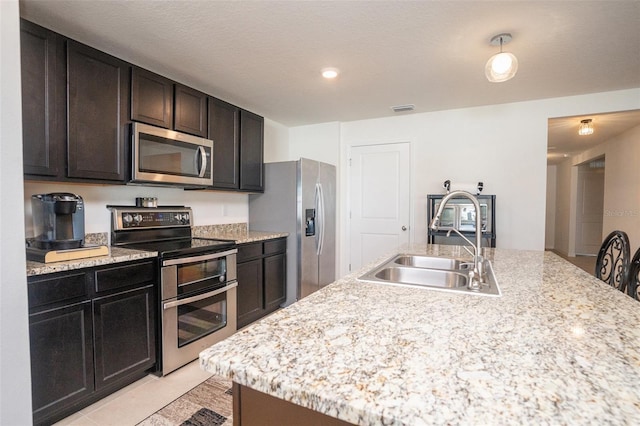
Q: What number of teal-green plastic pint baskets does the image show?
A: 0